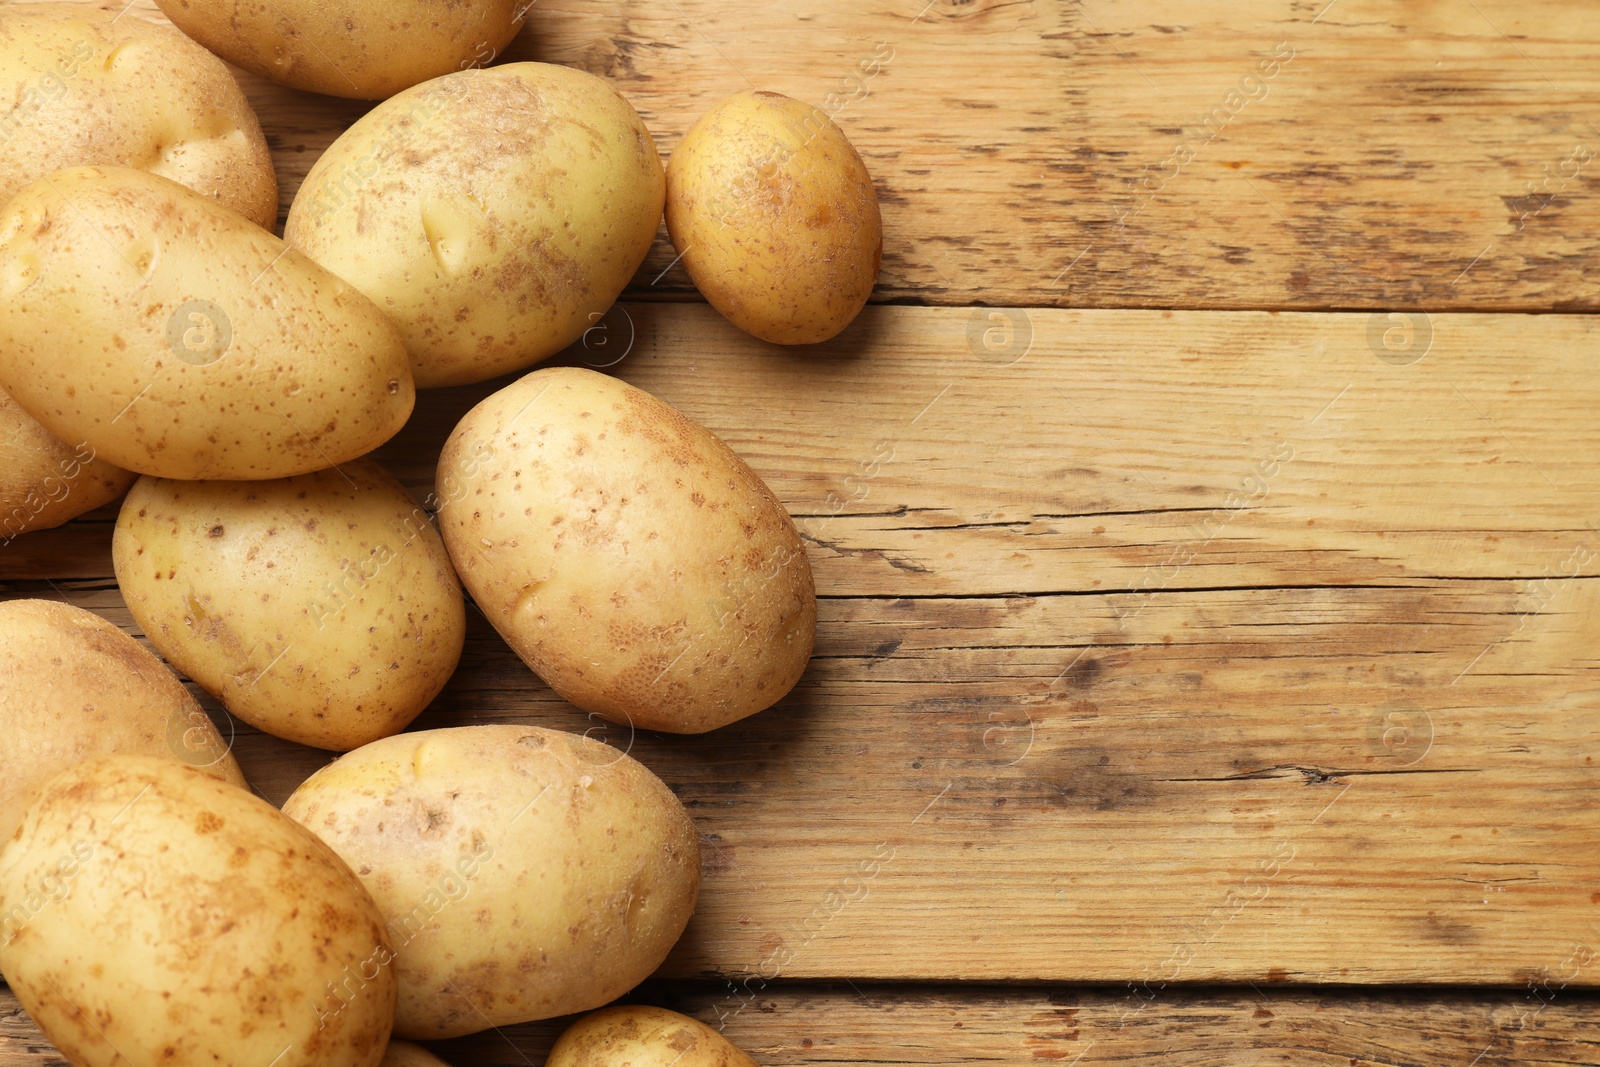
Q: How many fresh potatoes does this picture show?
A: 13